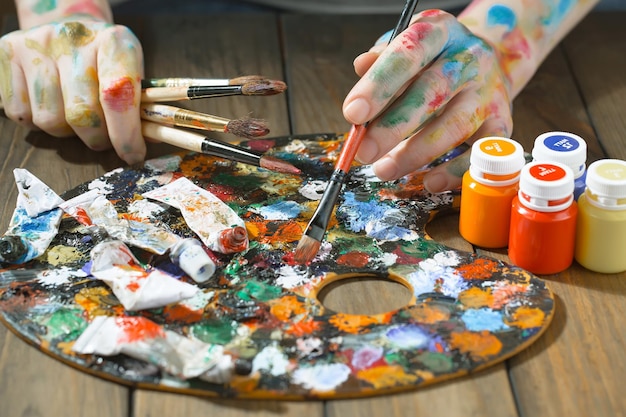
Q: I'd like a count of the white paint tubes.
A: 5